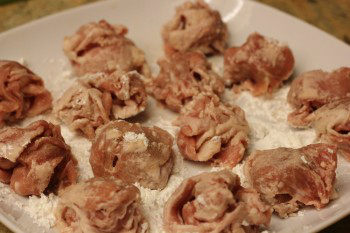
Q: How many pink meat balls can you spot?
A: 14